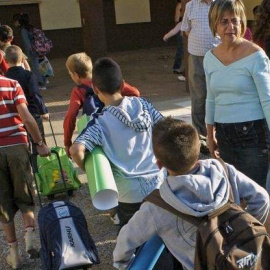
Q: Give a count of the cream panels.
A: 2